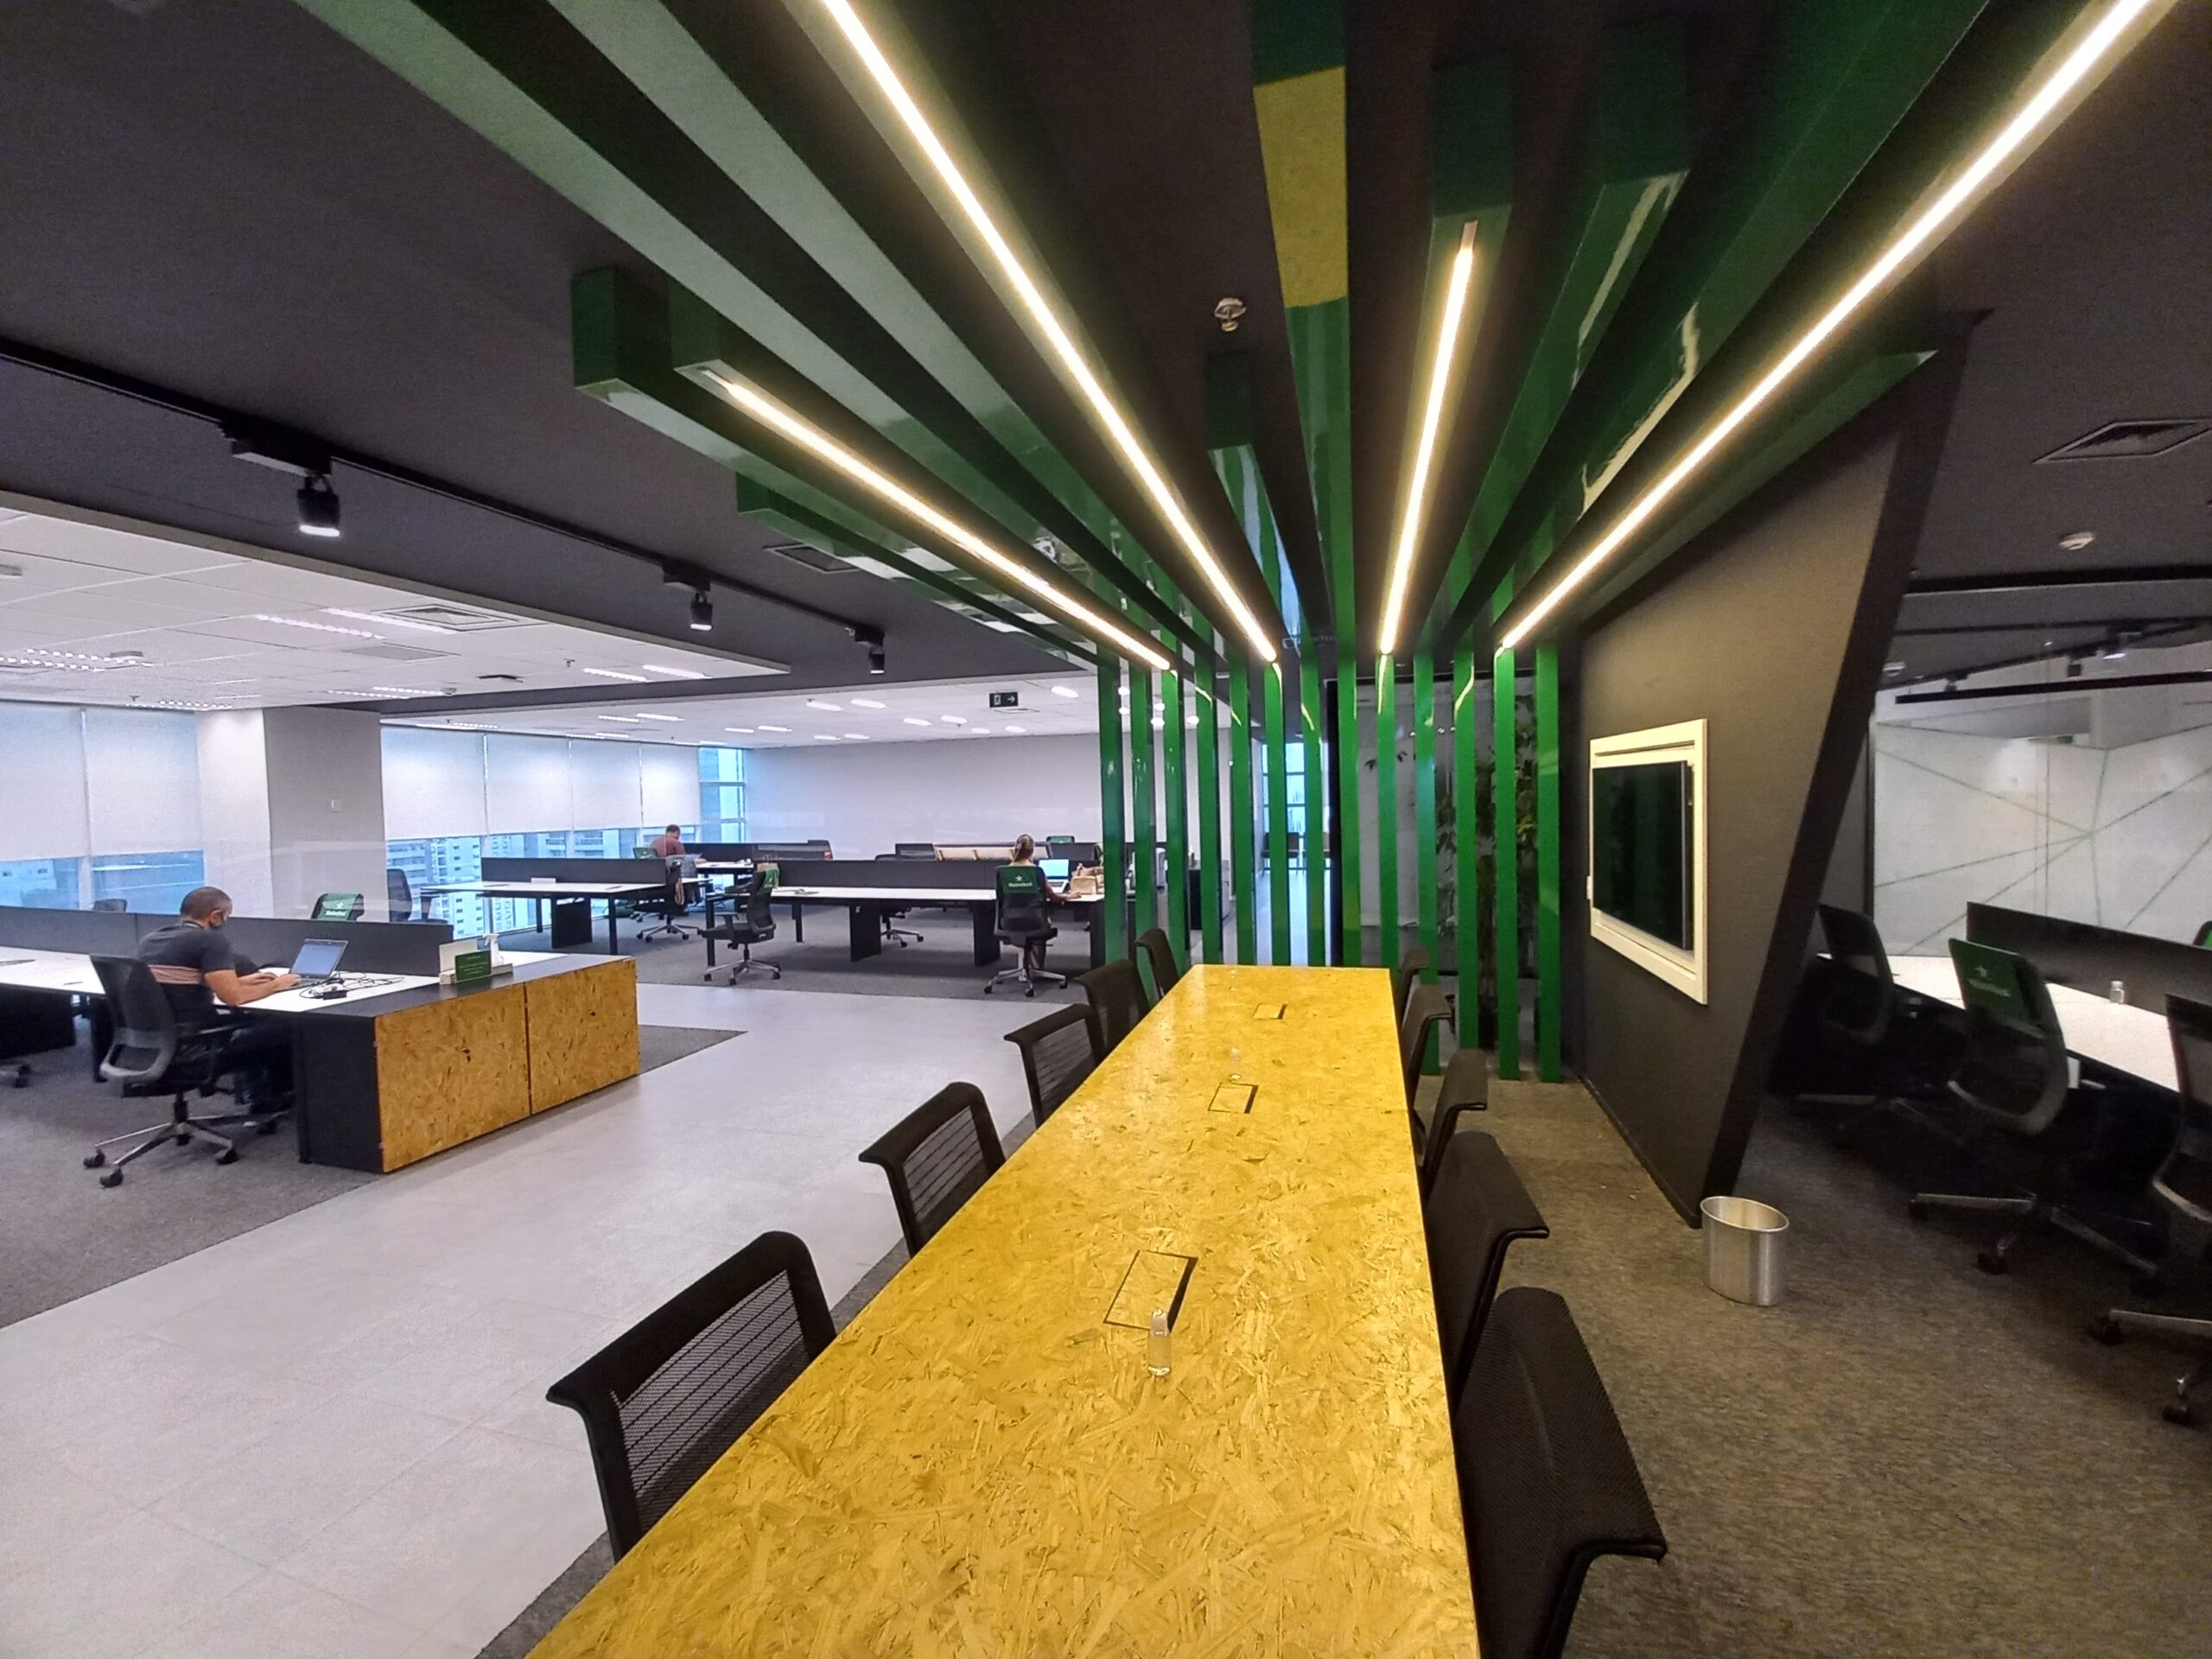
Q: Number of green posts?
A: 13